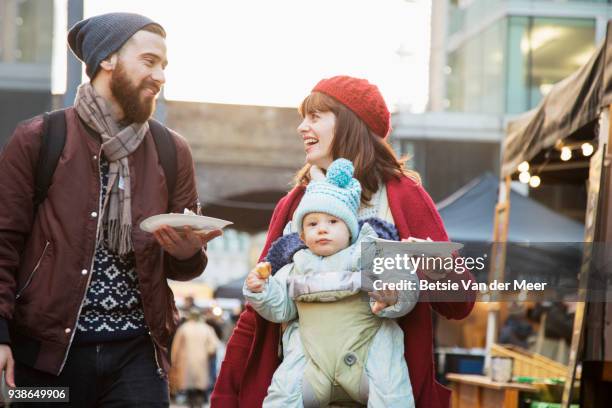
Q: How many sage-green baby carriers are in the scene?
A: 1